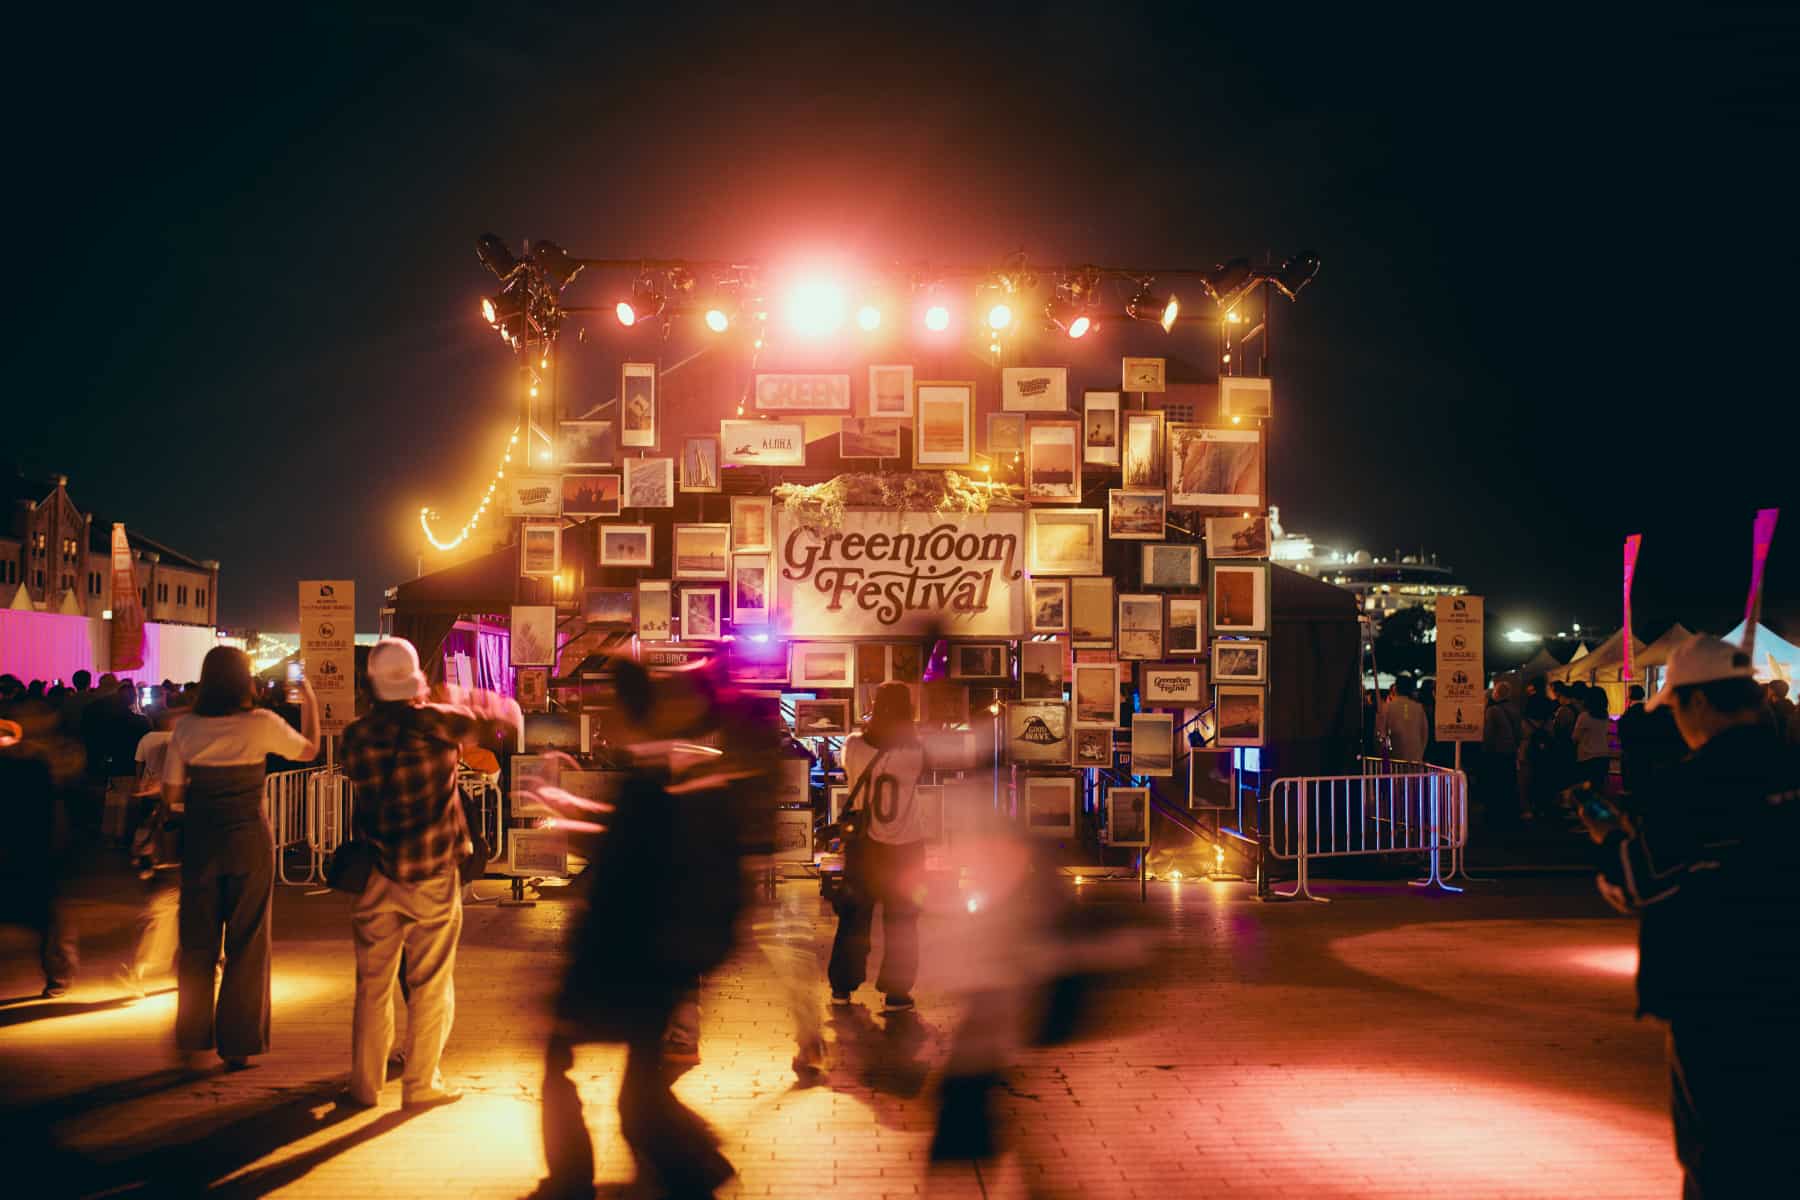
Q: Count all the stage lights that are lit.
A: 9